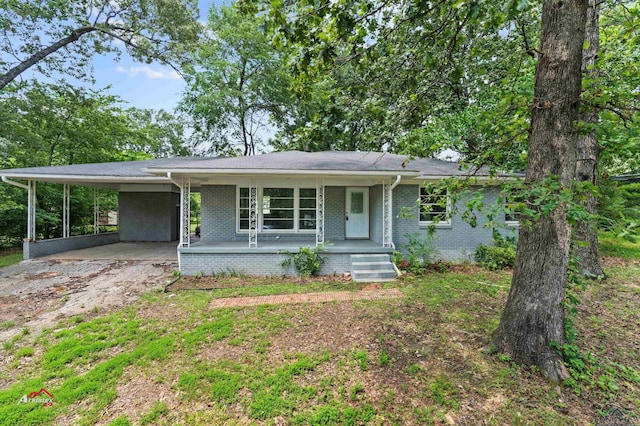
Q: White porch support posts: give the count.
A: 4